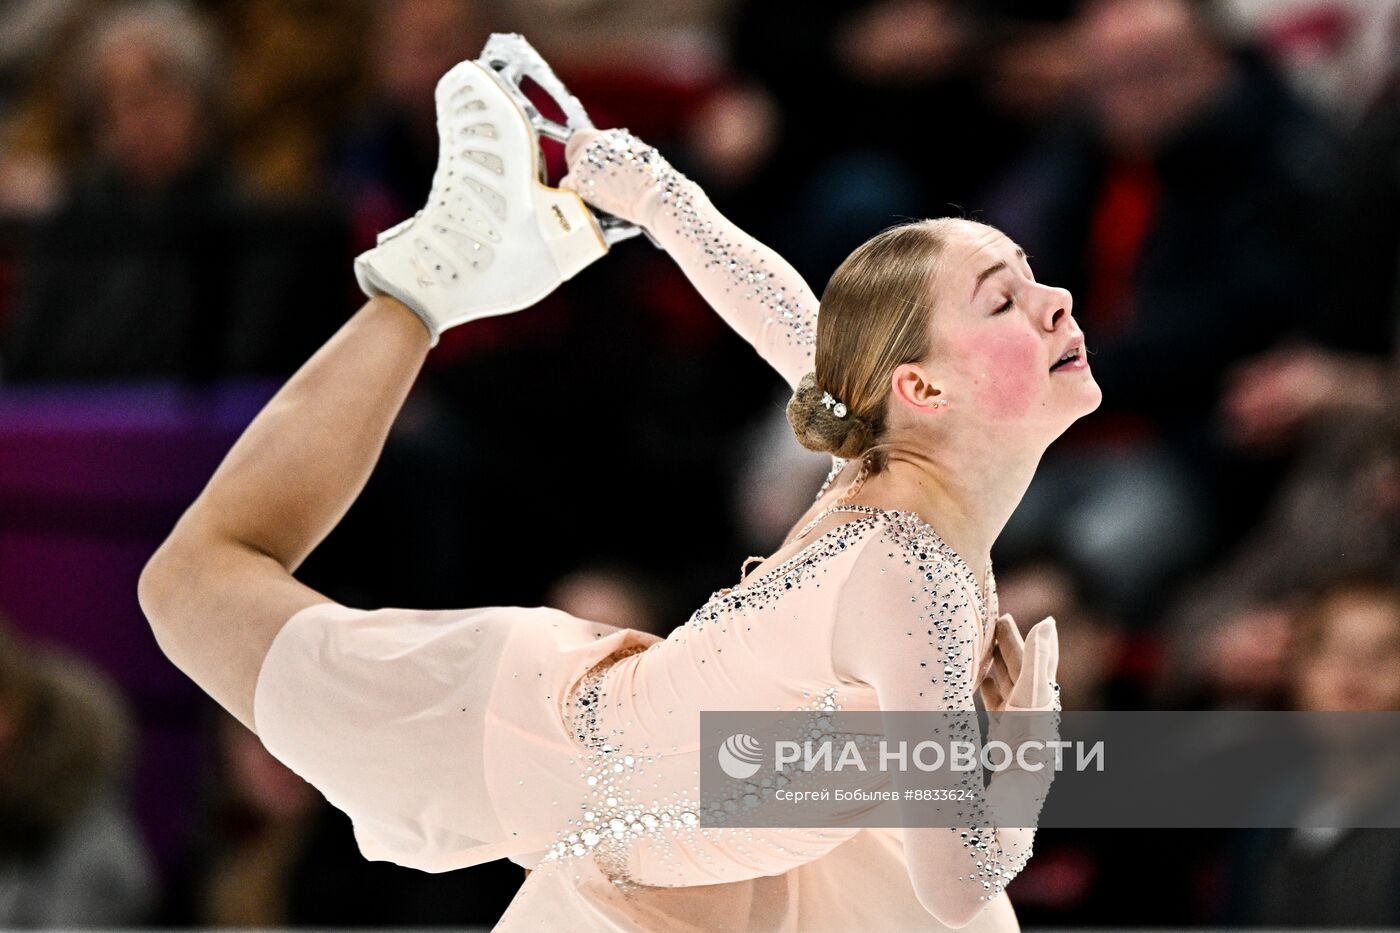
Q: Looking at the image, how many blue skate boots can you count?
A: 0